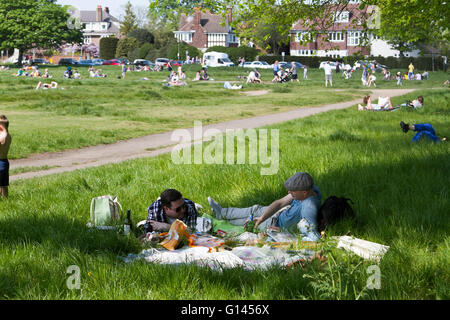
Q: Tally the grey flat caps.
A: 1